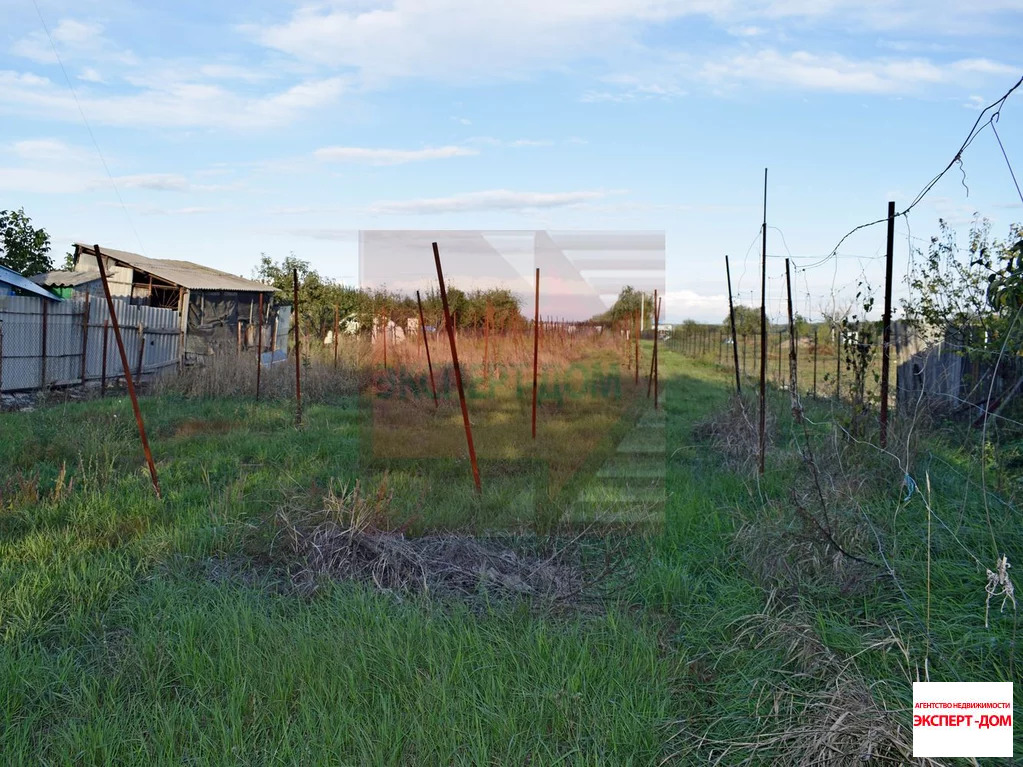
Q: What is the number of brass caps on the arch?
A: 0